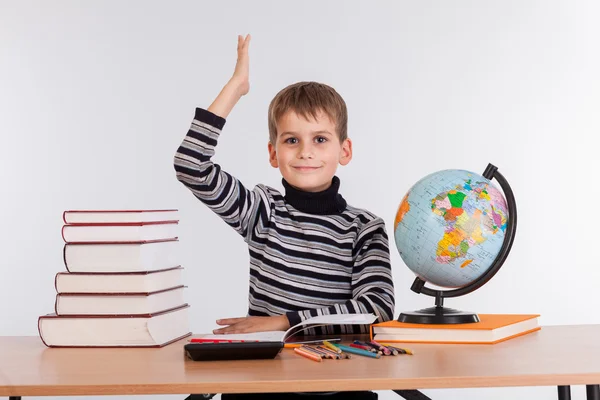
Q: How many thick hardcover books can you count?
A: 7